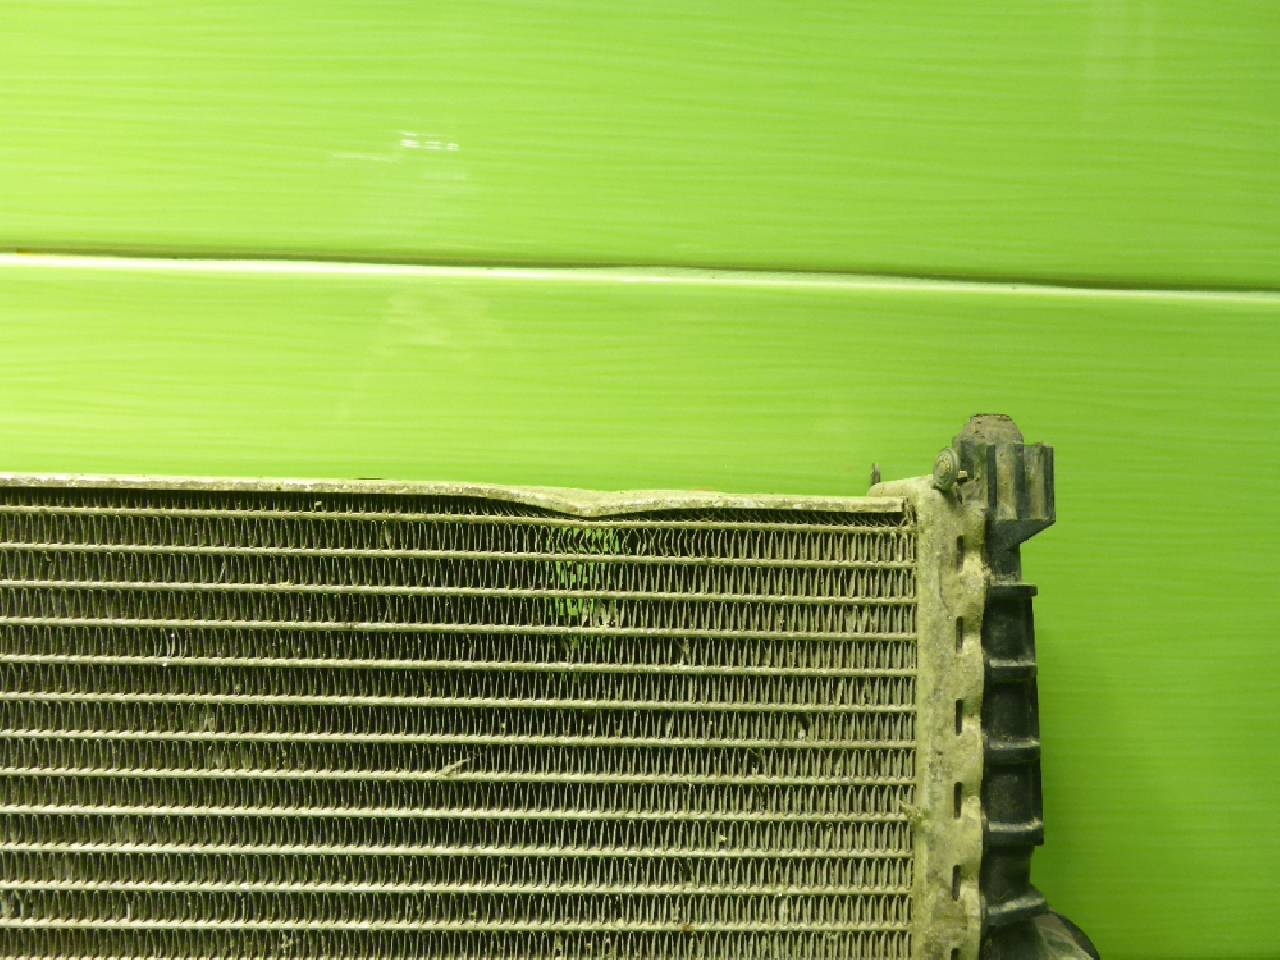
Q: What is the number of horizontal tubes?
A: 12